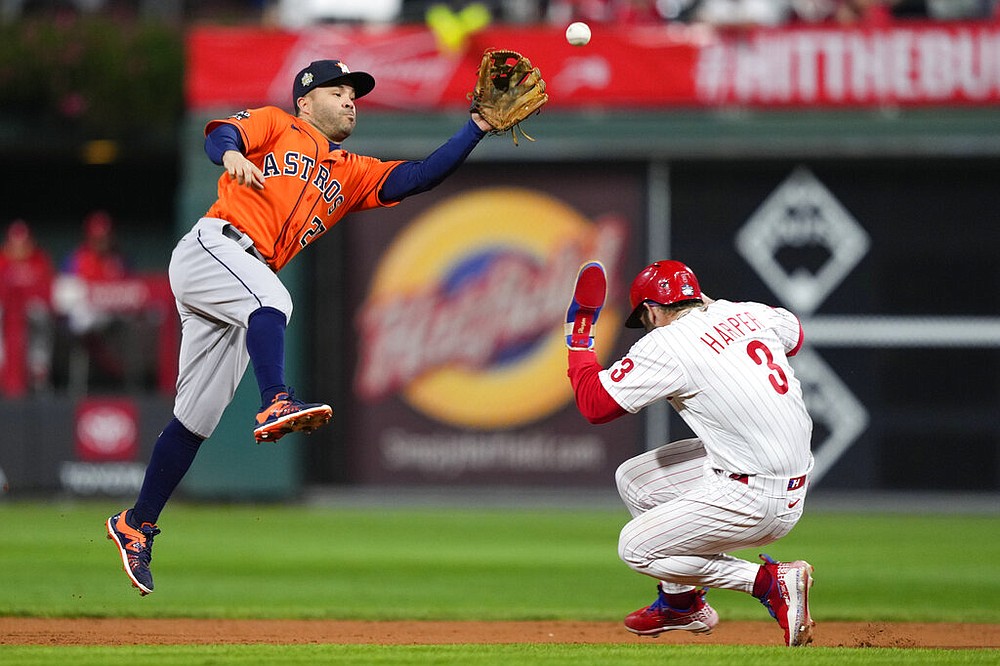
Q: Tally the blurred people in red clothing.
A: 2